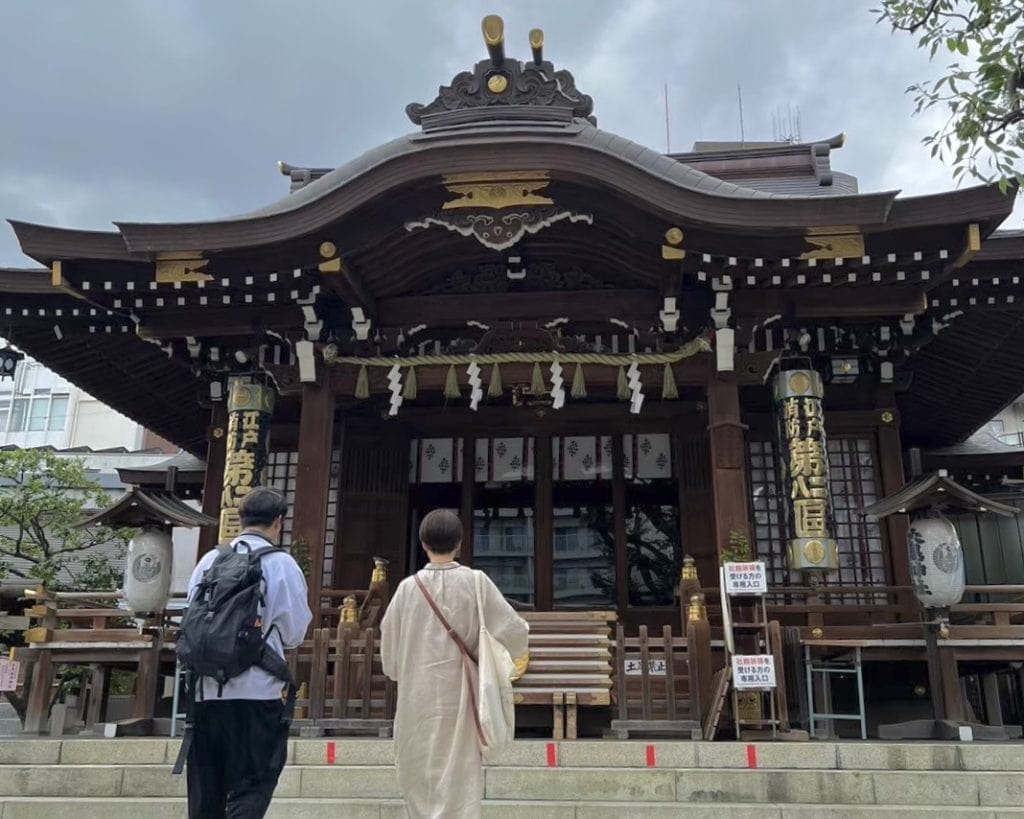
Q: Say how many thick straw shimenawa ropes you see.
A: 1